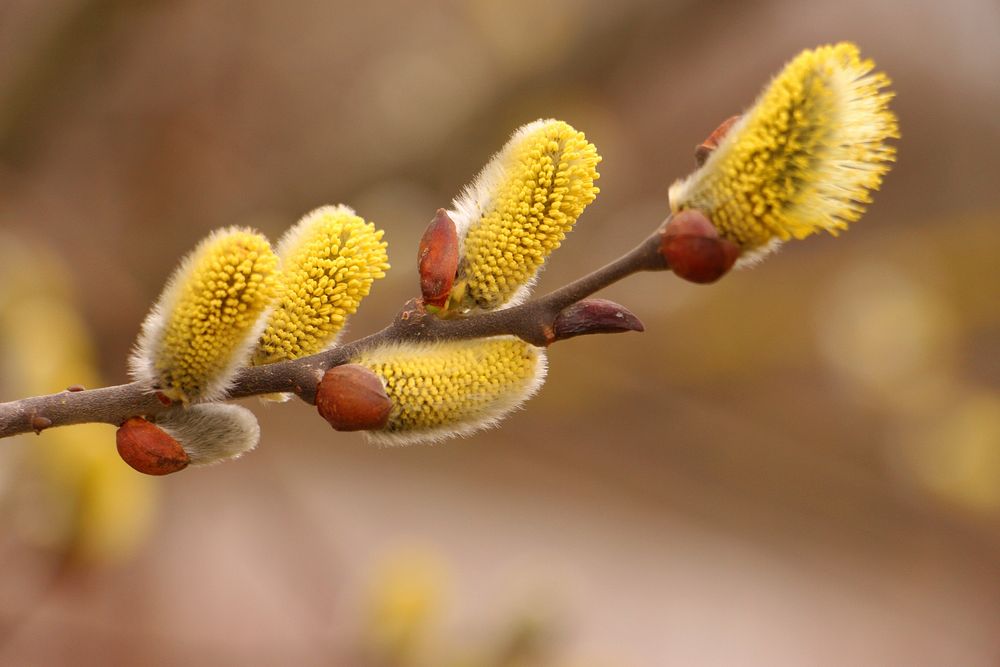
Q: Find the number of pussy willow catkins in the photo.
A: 6